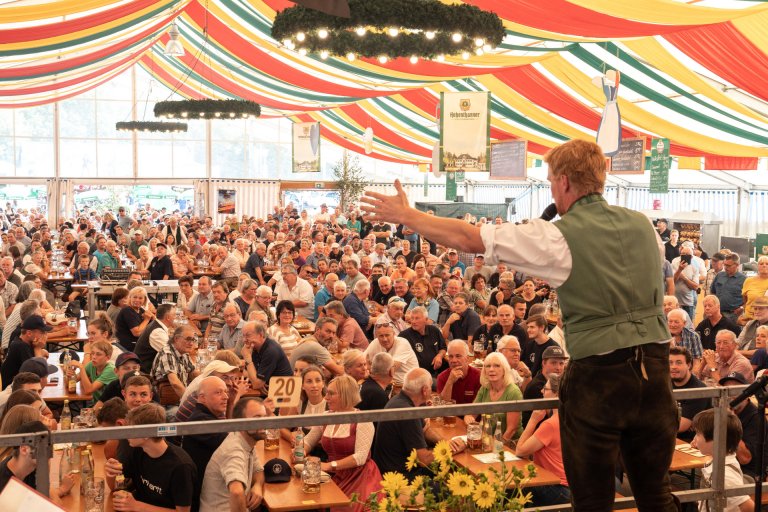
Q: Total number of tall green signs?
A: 2